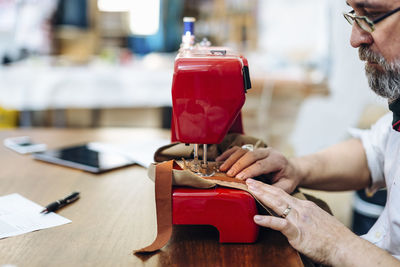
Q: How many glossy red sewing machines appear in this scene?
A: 1